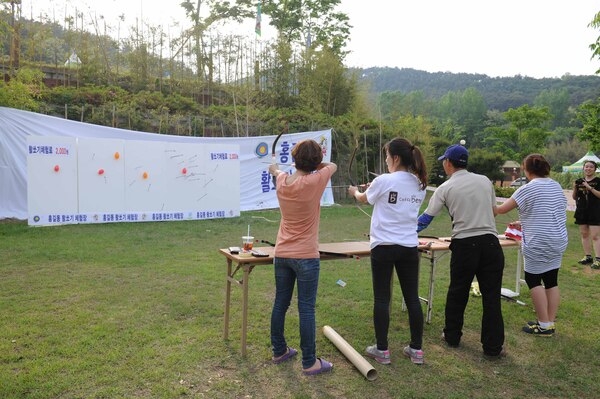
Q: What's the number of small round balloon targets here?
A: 5